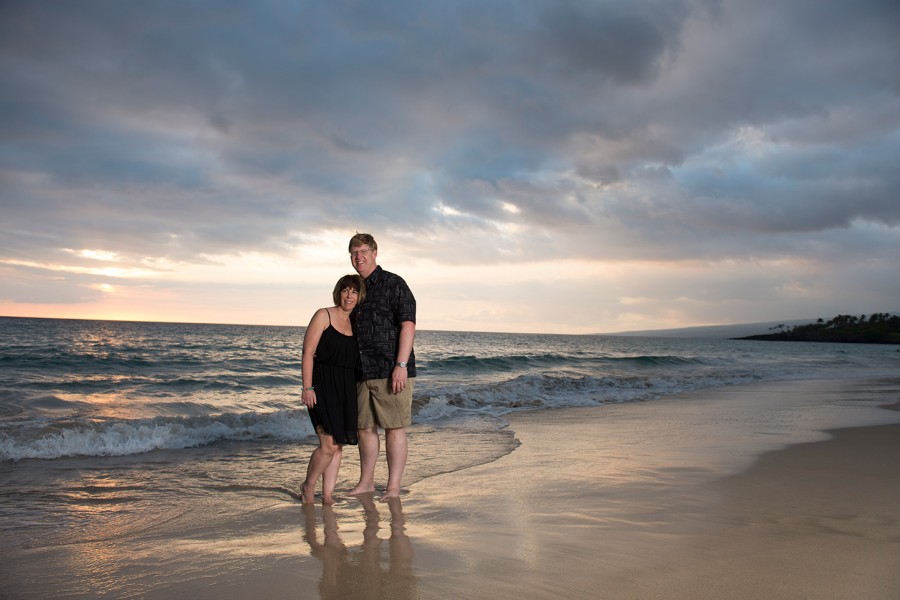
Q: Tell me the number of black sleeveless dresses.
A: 1